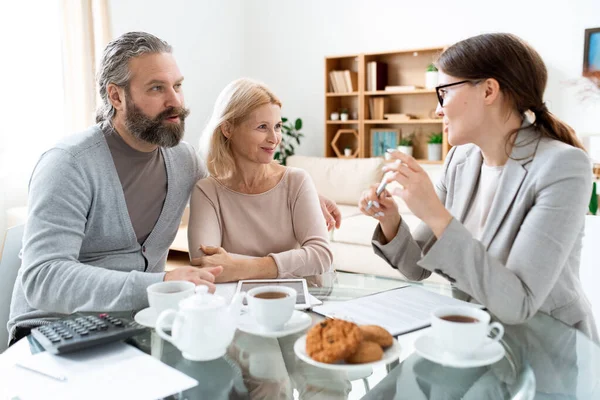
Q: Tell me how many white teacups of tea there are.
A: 3